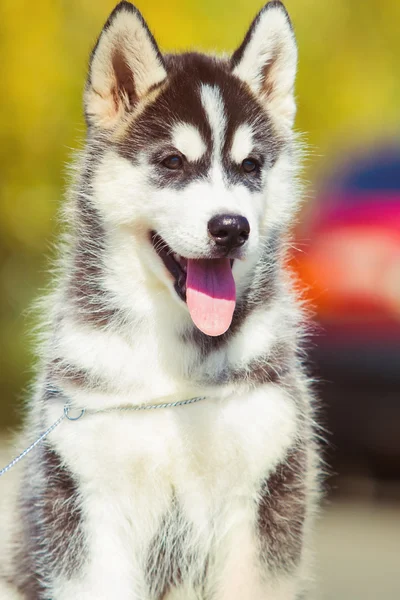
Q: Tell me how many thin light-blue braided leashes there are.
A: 1